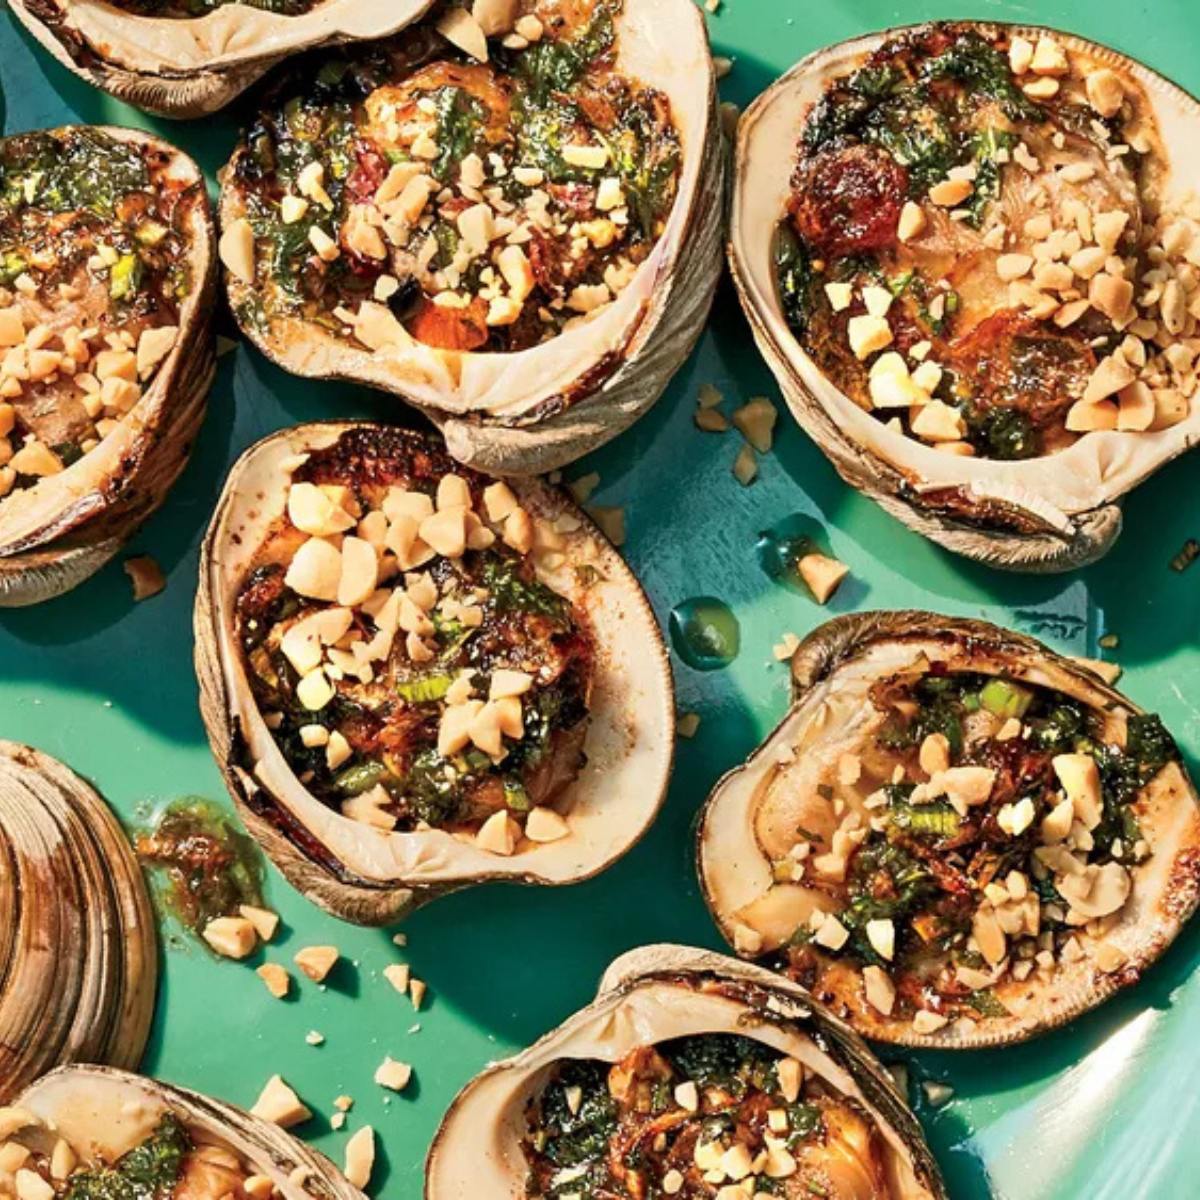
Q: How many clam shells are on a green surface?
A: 9